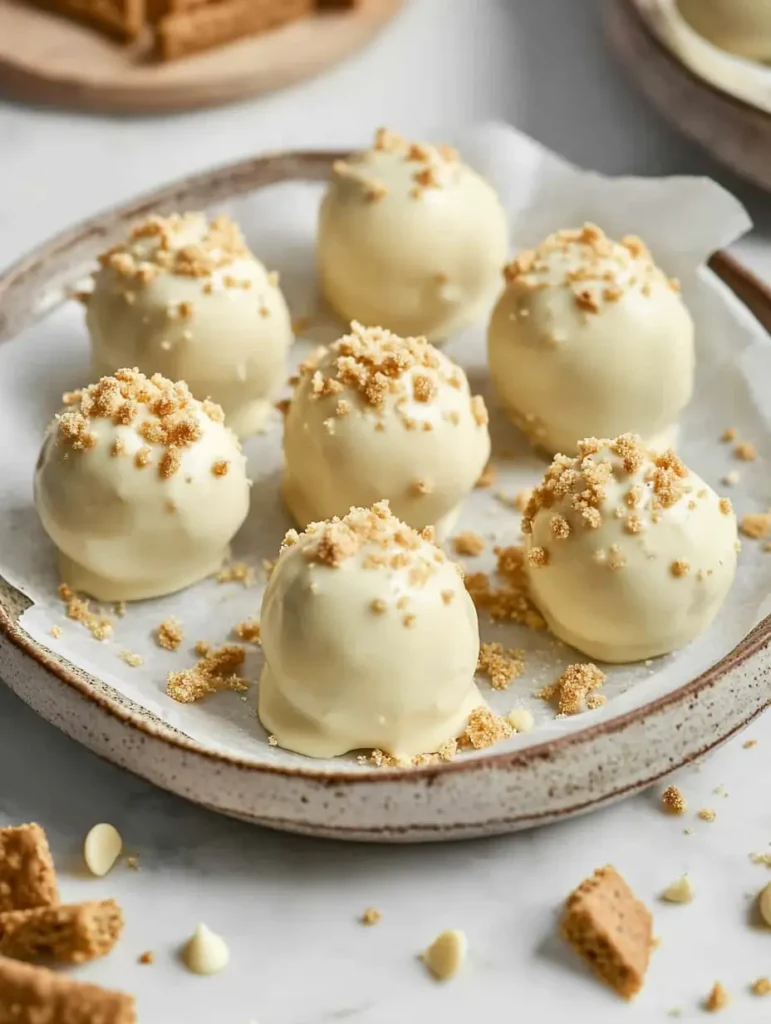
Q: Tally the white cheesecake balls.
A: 7